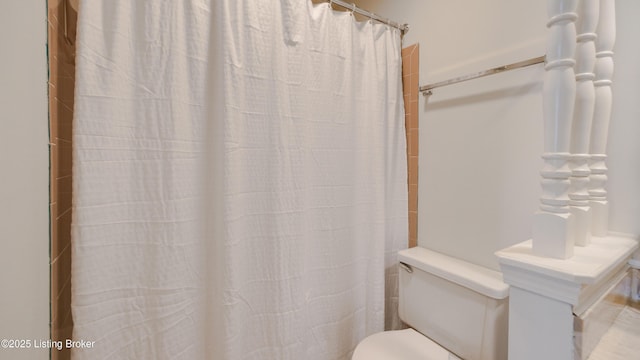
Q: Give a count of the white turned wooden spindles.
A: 3